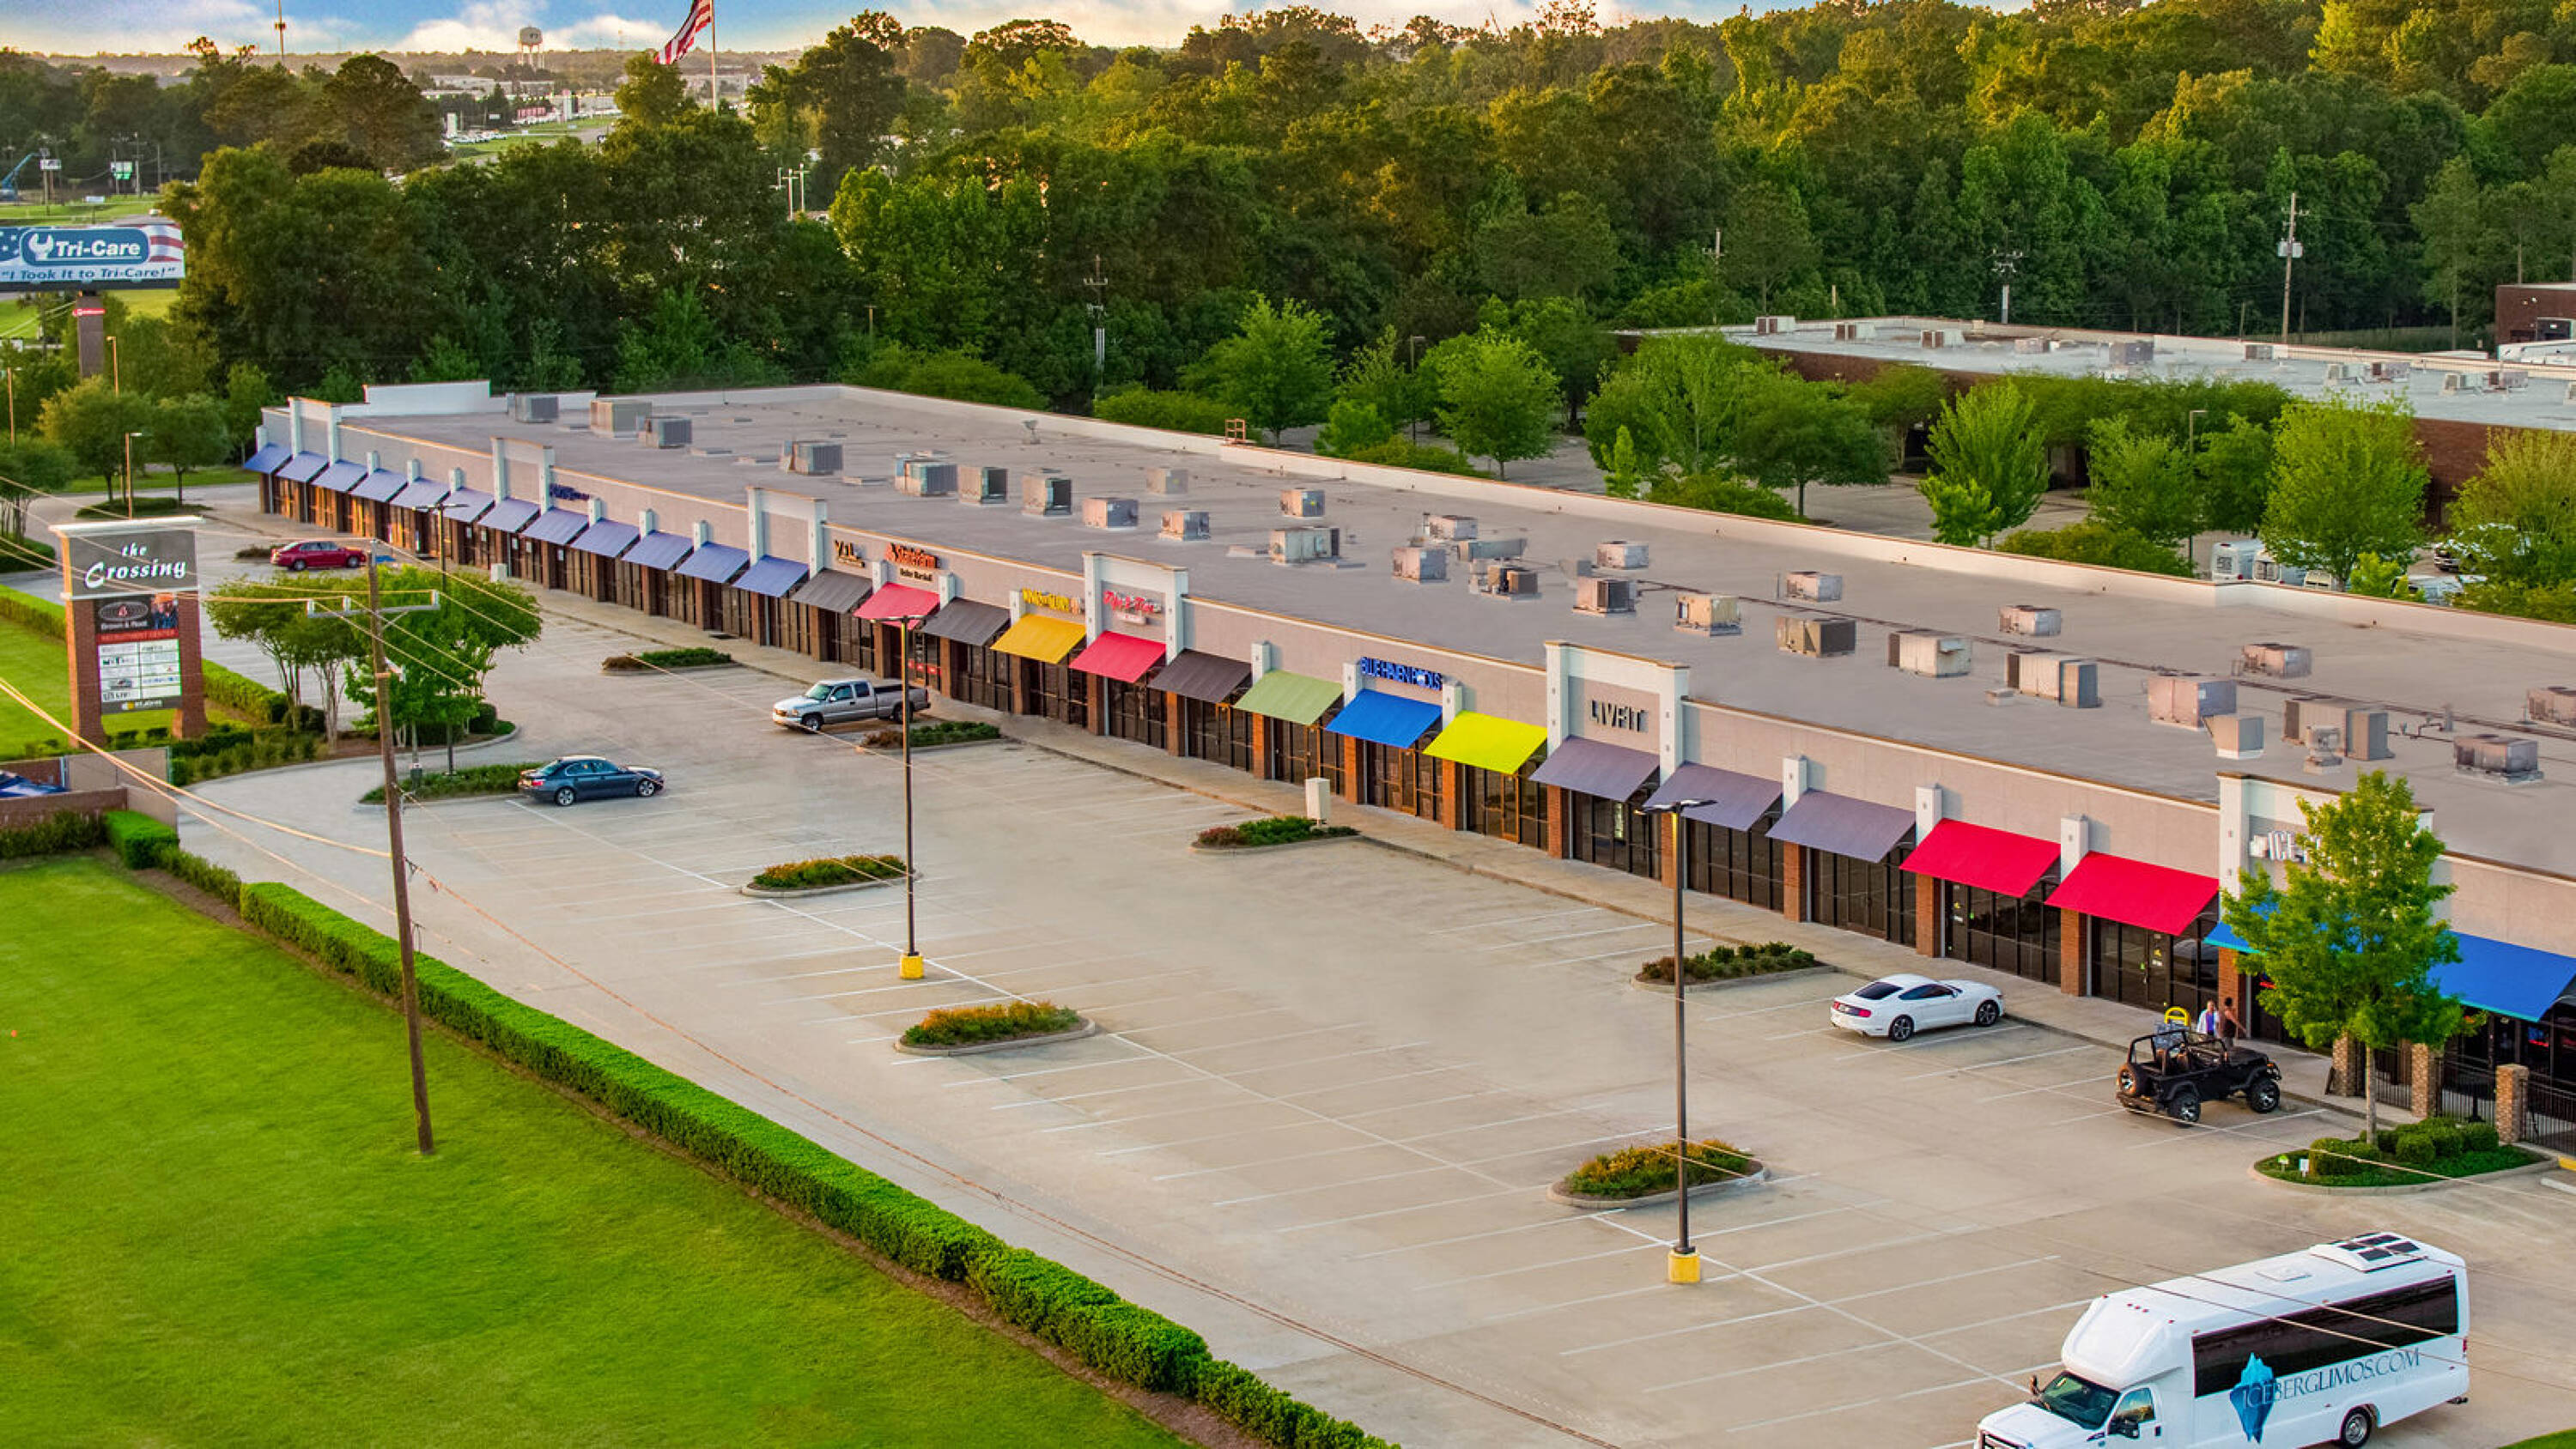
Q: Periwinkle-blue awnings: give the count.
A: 12